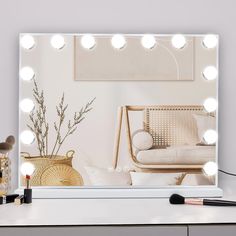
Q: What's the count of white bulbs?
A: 15